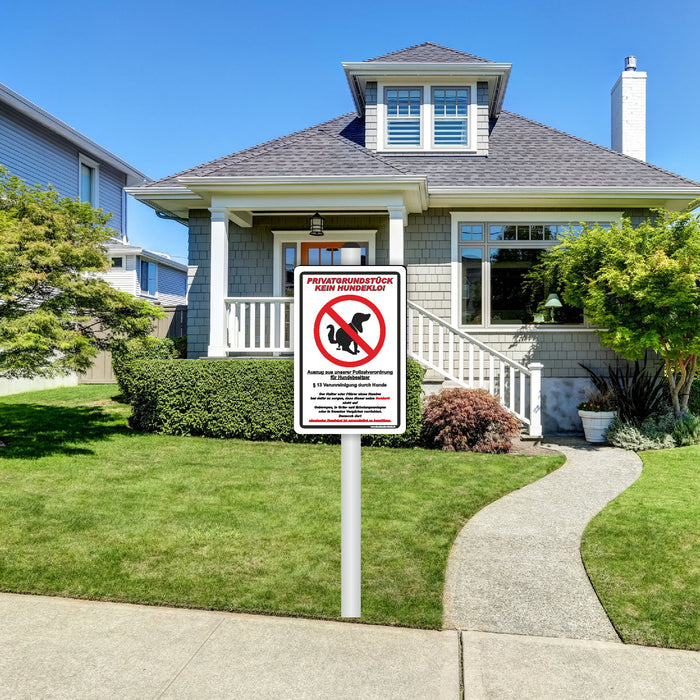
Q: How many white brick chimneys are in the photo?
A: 1